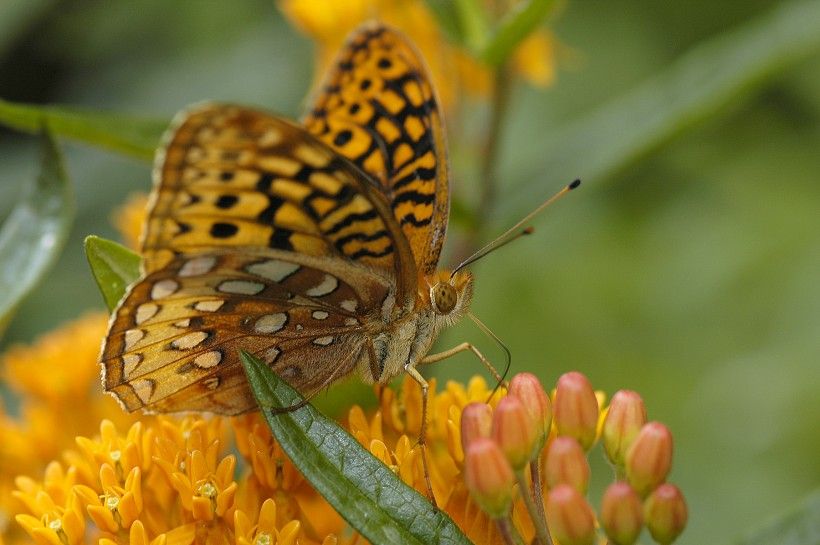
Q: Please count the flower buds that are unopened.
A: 11